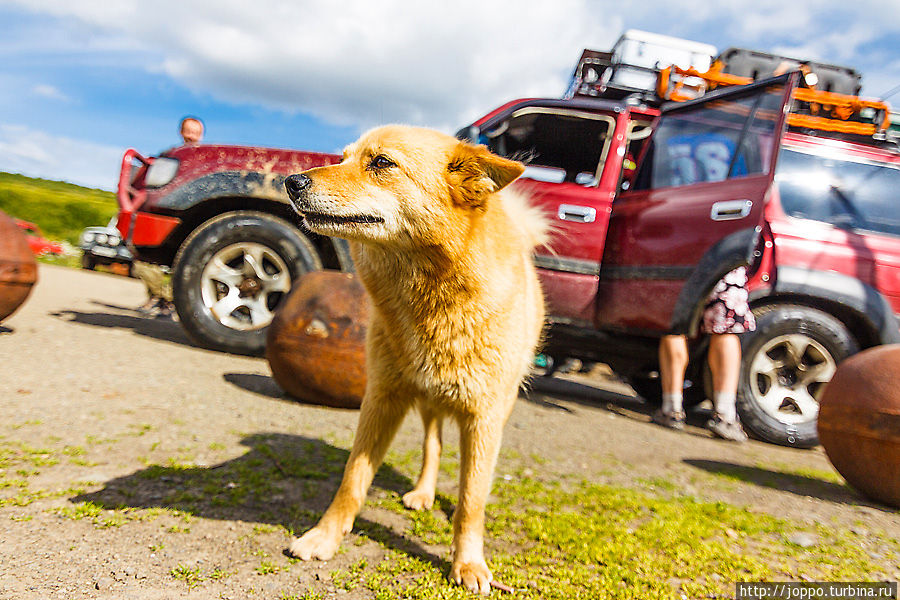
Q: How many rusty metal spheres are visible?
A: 3